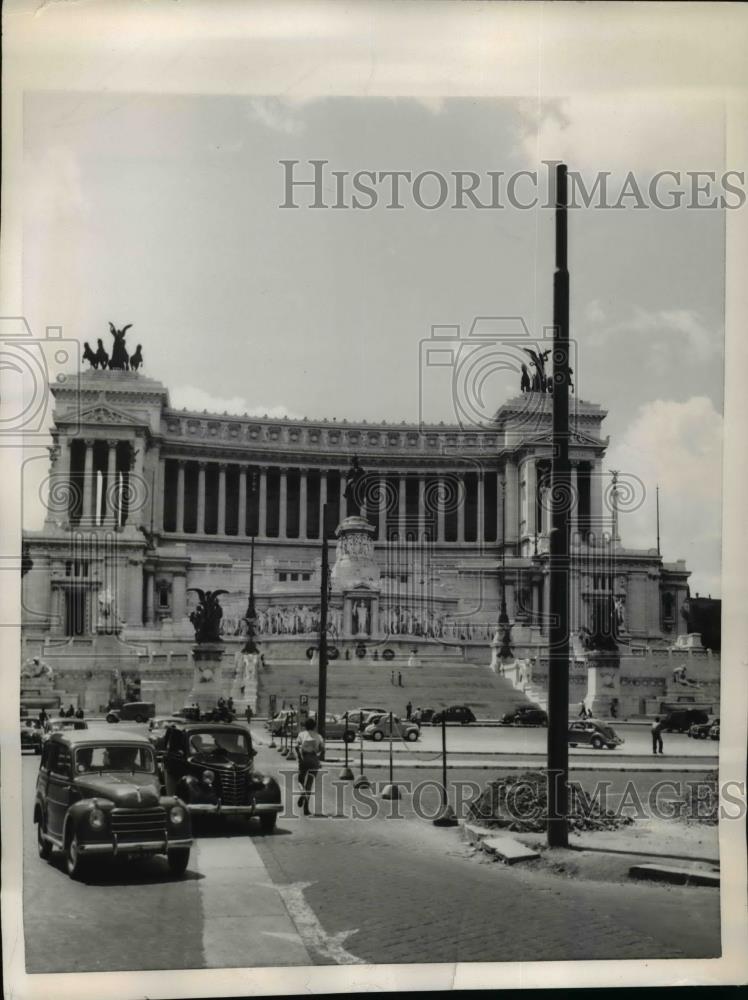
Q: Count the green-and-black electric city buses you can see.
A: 0